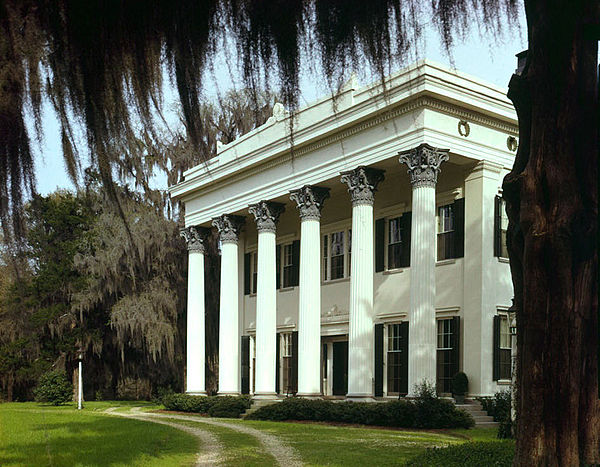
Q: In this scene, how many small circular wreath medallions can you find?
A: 2